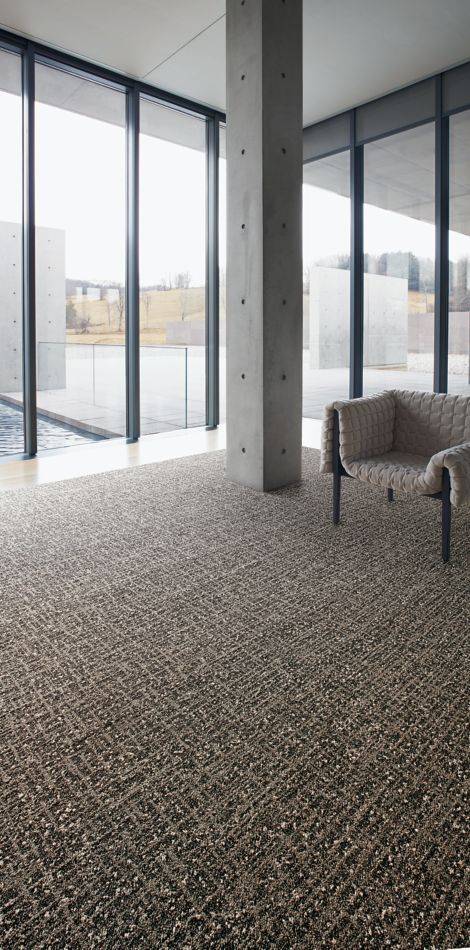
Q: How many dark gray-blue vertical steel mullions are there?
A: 5